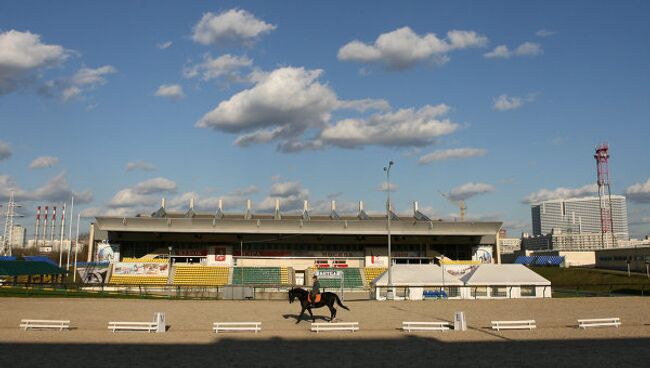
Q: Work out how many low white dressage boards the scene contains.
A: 7